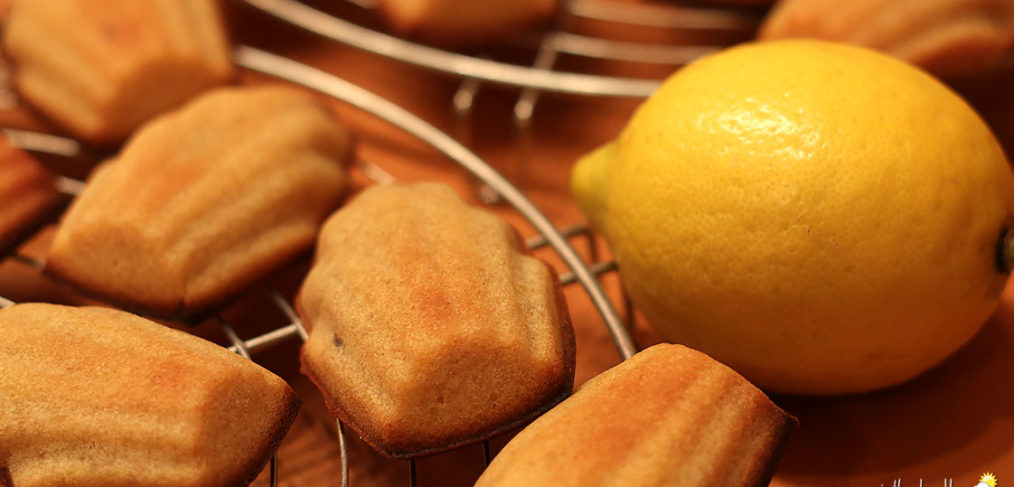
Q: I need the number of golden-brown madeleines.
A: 8